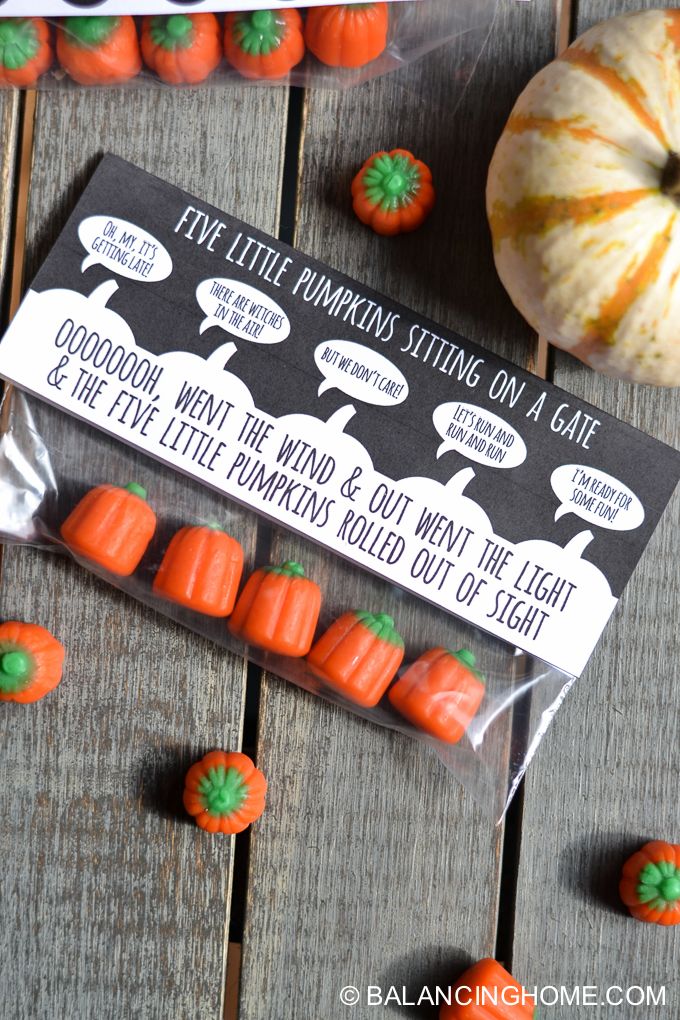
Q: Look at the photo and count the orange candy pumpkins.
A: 15